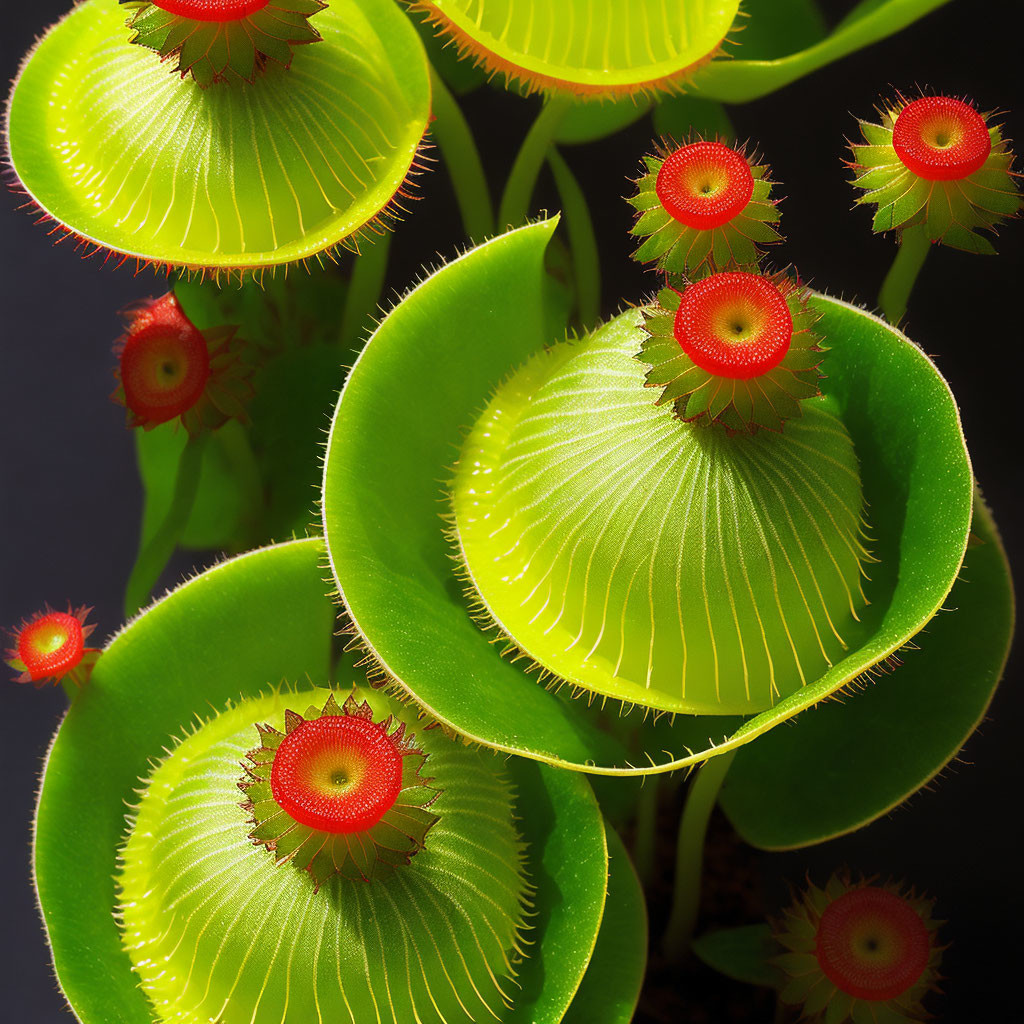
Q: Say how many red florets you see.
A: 8